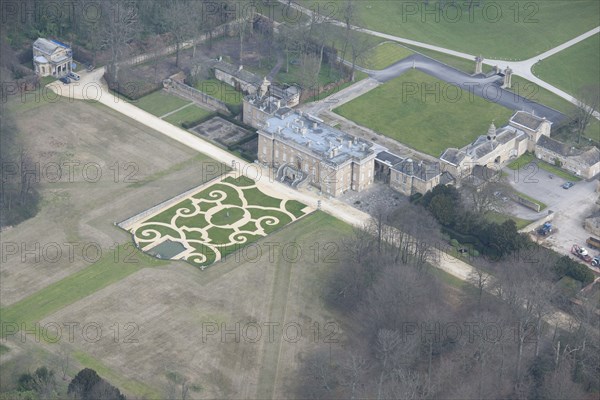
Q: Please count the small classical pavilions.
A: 1